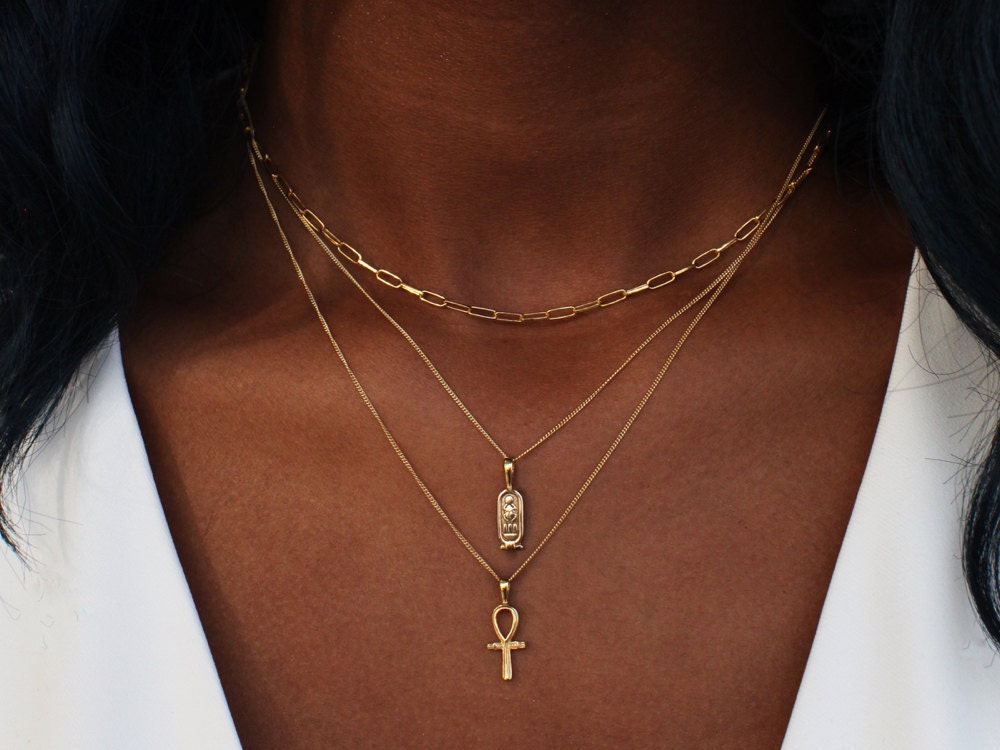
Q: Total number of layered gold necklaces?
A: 3